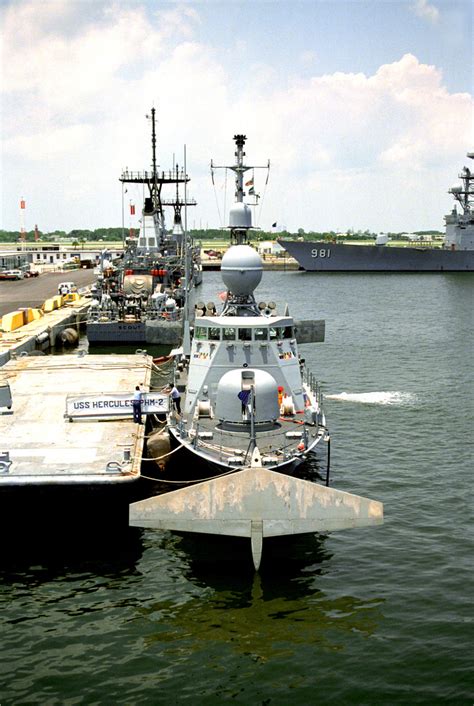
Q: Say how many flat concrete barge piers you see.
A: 1